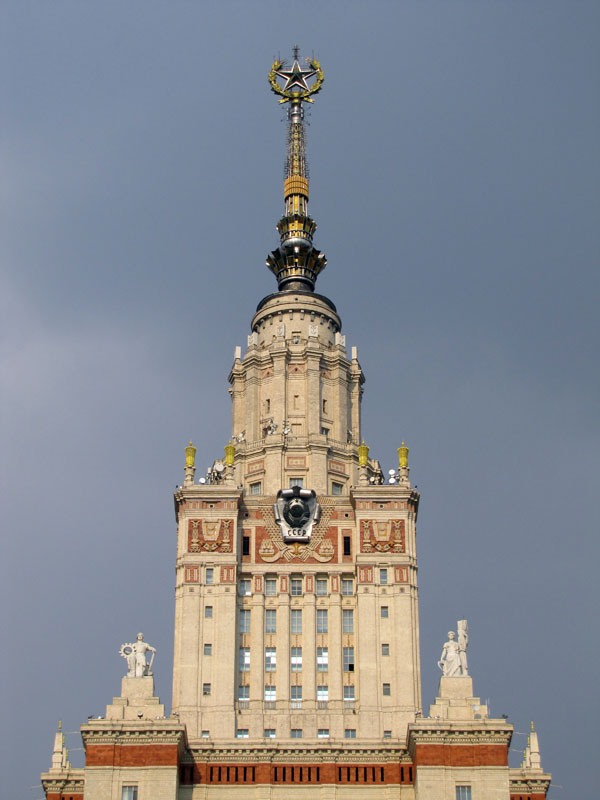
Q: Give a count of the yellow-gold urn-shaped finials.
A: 4